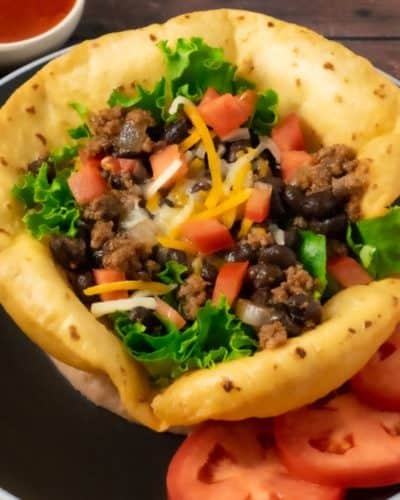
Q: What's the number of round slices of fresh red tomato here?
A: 3